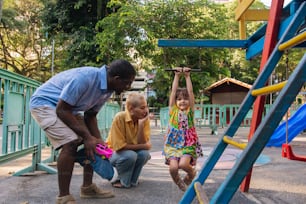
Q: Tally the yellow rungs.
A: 4